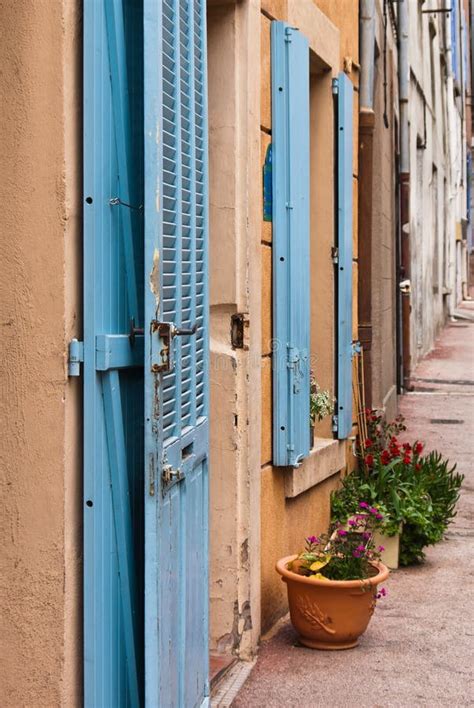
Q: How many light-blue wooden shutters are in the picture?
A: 4